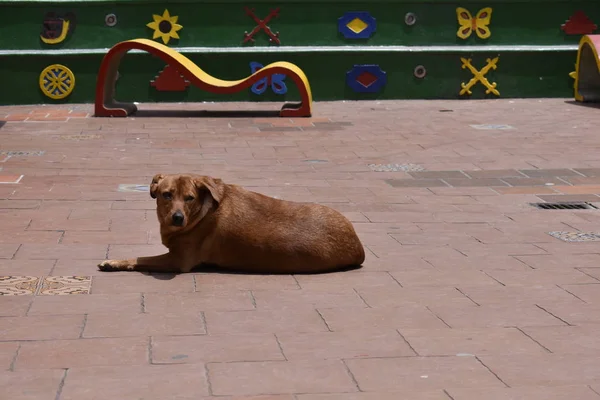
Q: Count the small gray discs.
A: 3